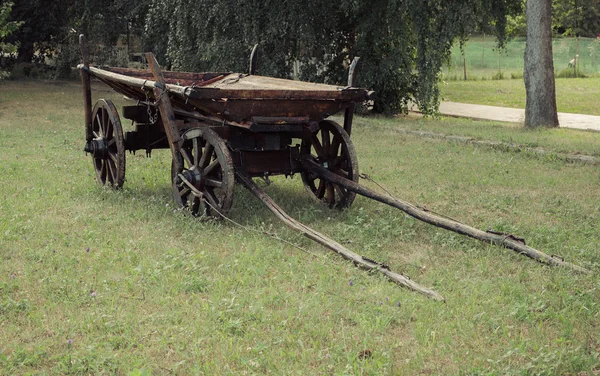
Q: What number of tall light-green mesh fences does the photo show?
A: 1